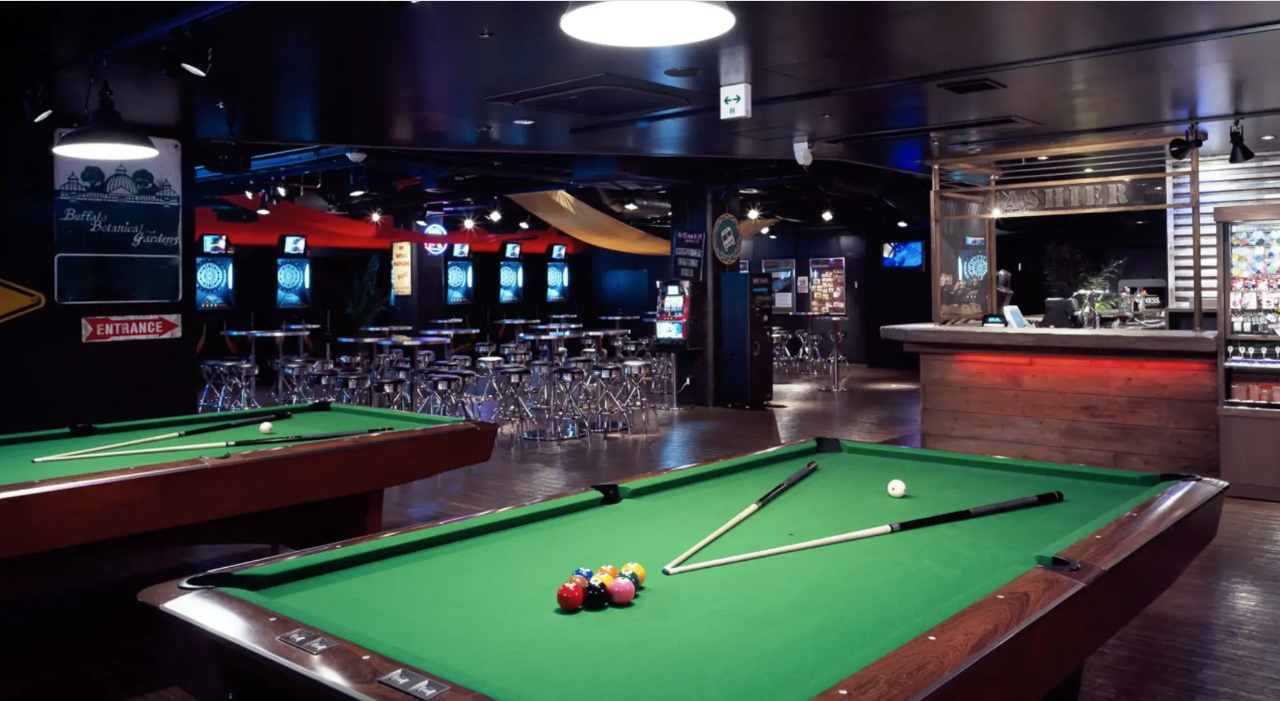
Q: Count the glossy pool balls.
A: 11